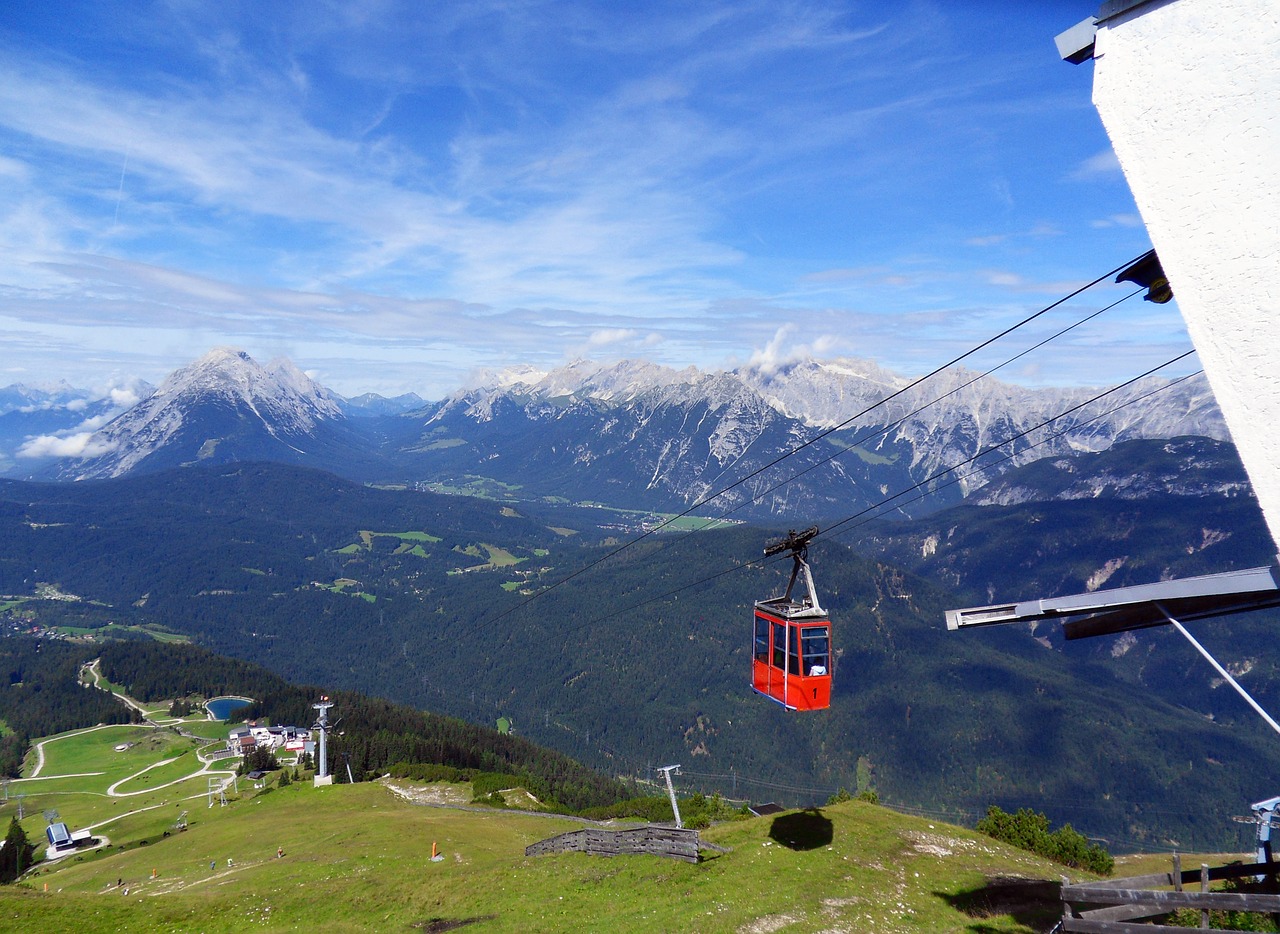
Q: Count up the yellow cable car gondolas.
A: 0